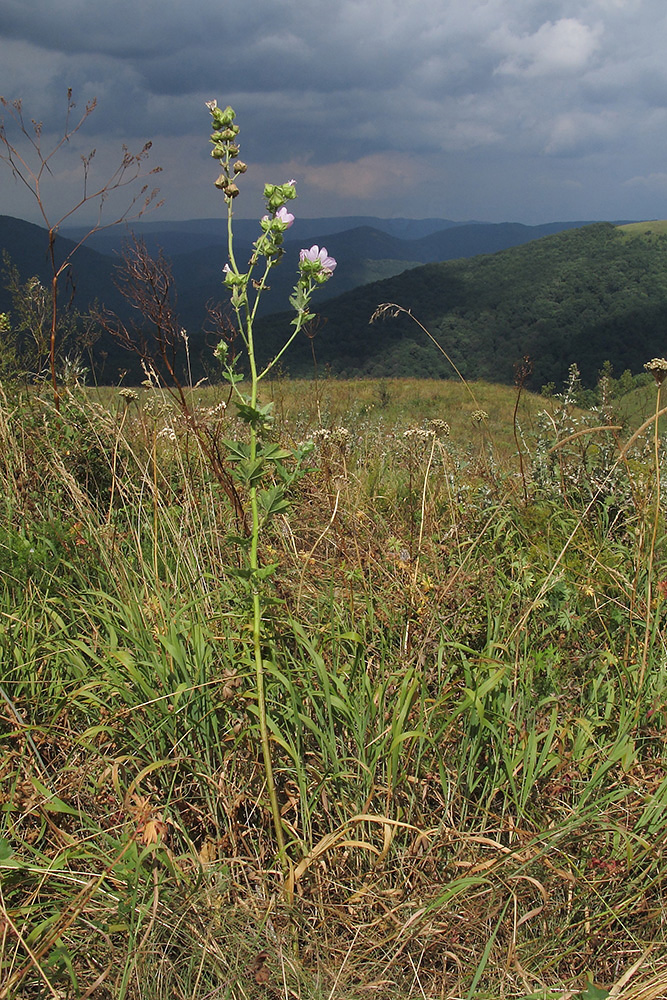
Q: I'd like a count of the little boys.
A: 0